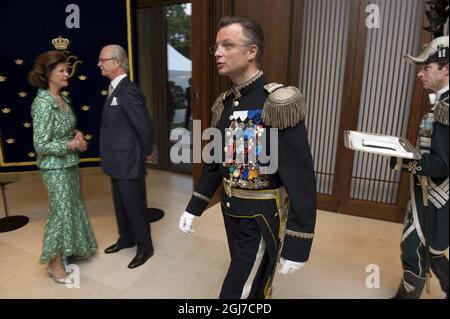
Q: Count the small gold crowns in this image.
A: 12